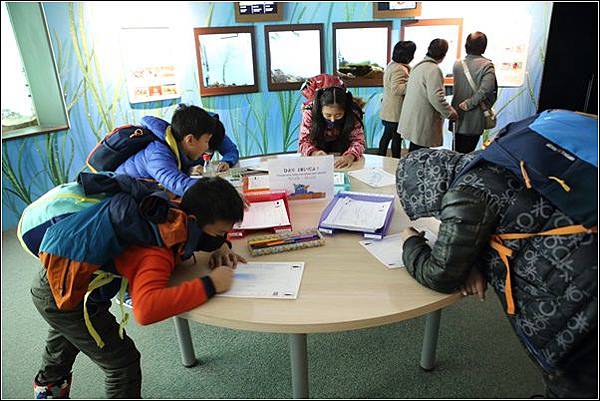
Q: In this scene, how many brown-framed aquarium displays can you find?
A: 4